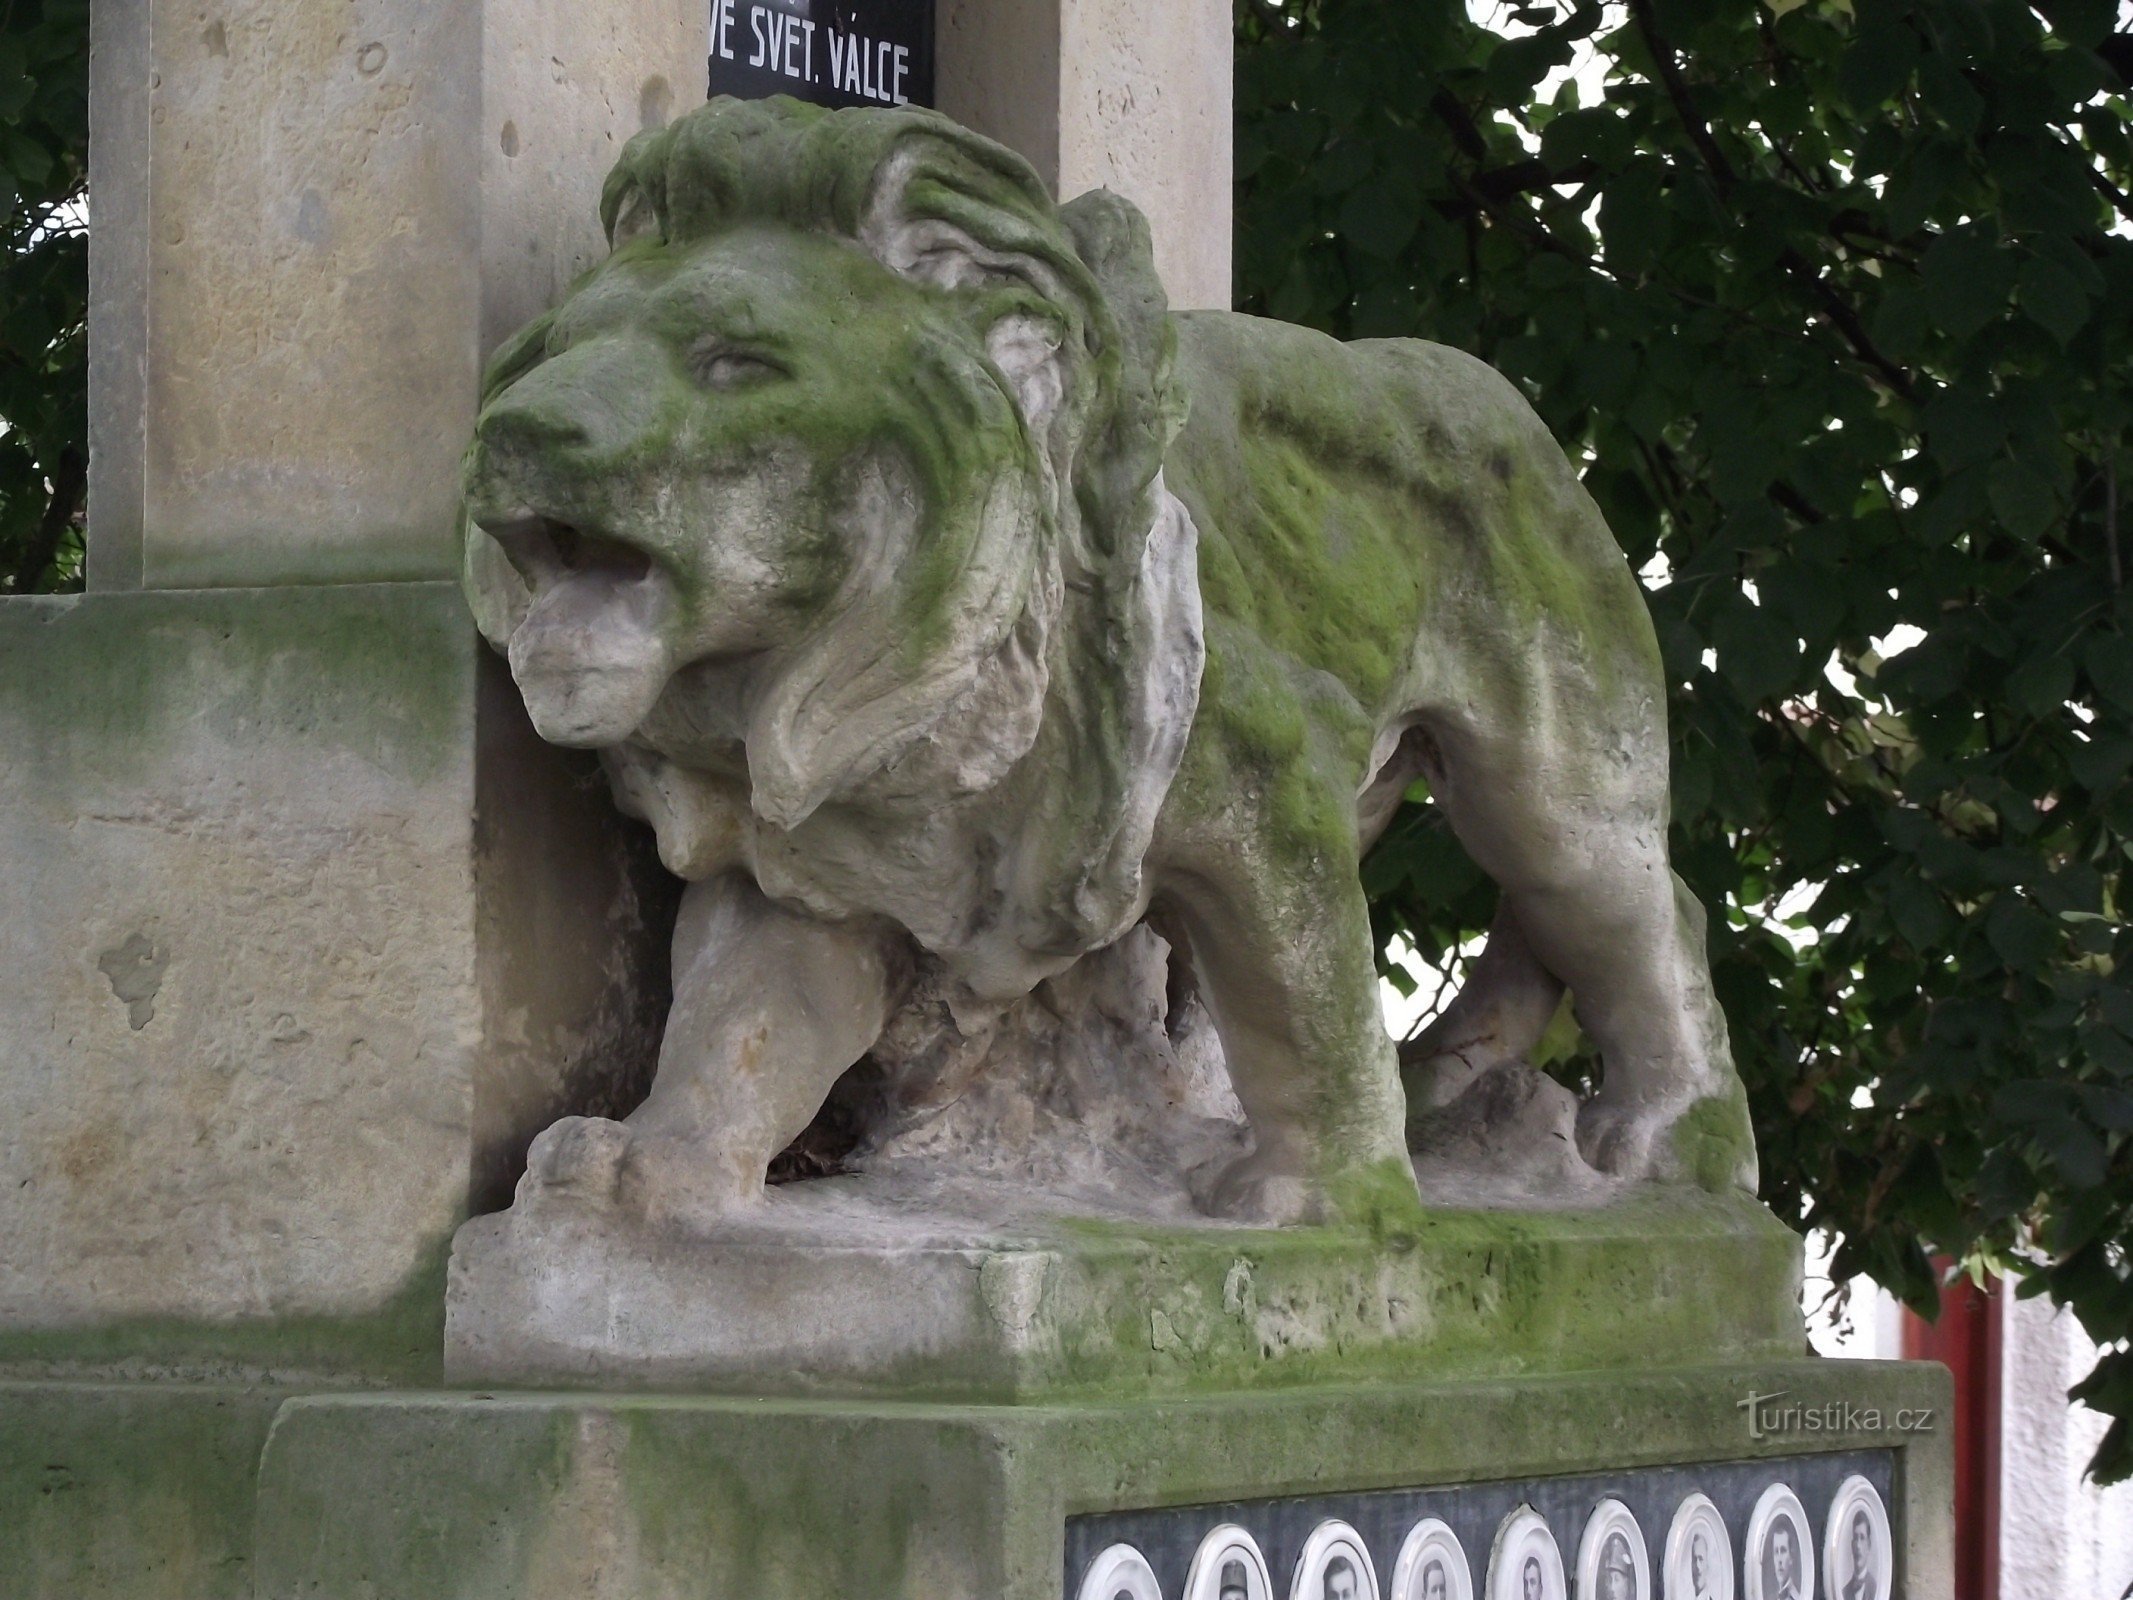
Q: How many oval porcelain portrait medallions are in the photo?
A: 9